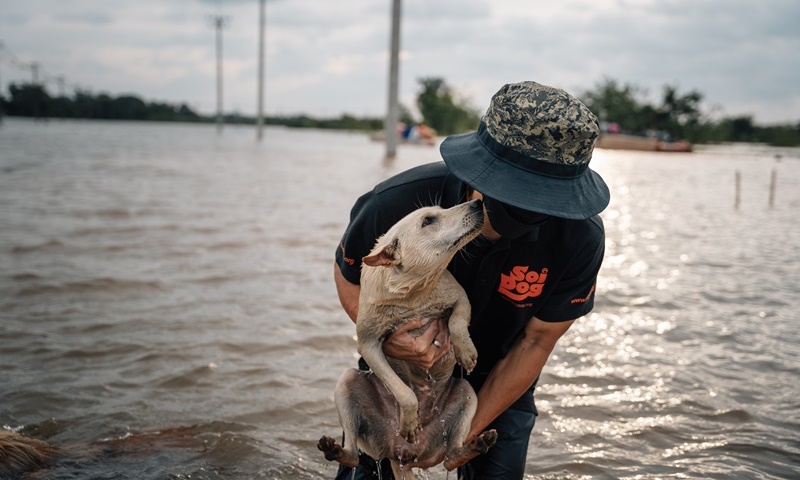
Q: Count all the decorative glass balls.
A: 0